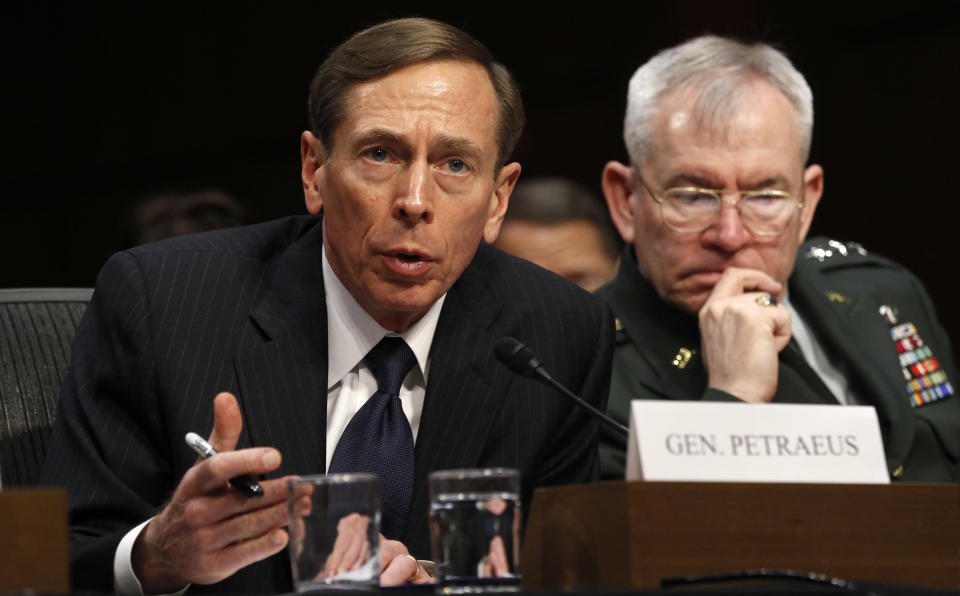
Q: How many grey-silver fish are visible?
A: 0